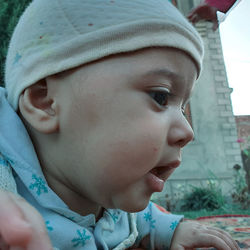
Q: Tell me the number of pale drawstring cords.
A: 1